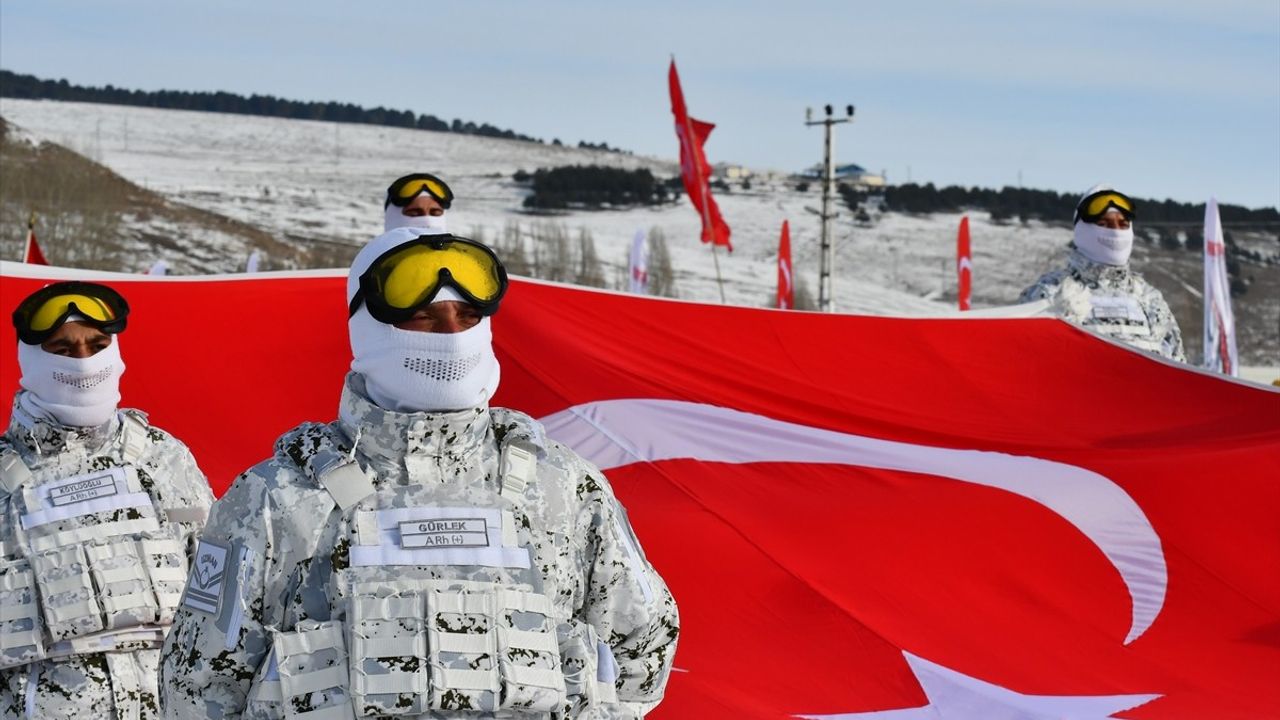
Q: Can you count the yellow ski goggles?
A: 4